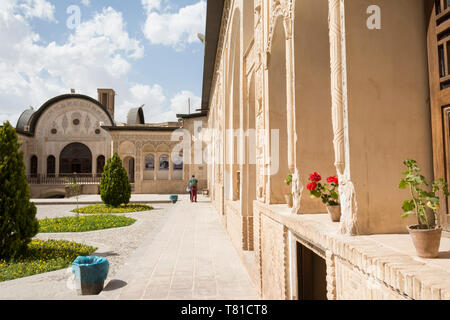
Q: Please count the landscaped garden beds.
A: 3